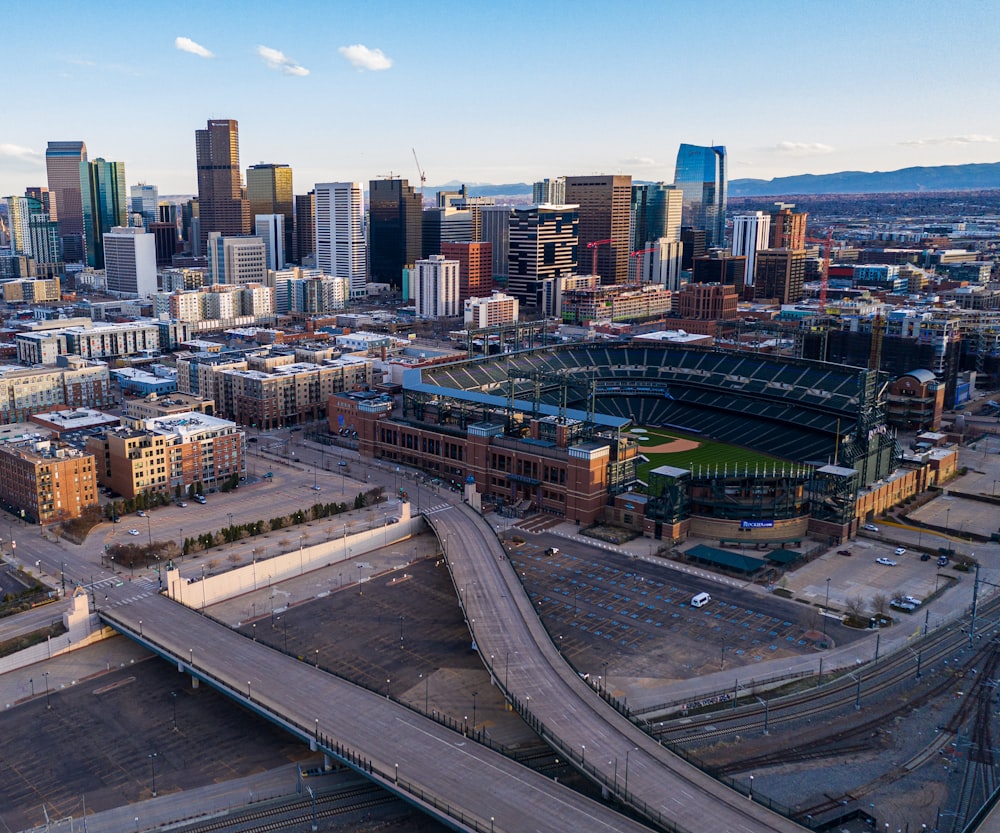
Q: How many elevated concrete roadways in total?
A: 2